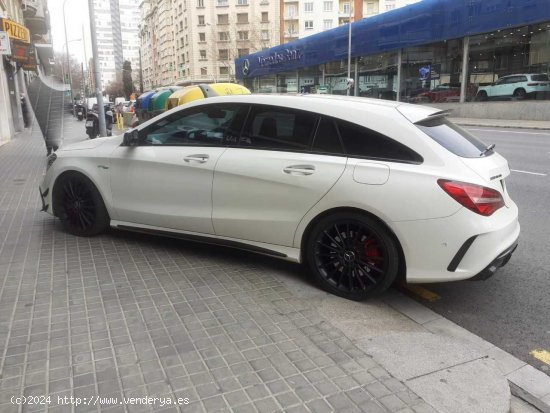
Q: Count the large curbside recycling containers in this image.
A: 4